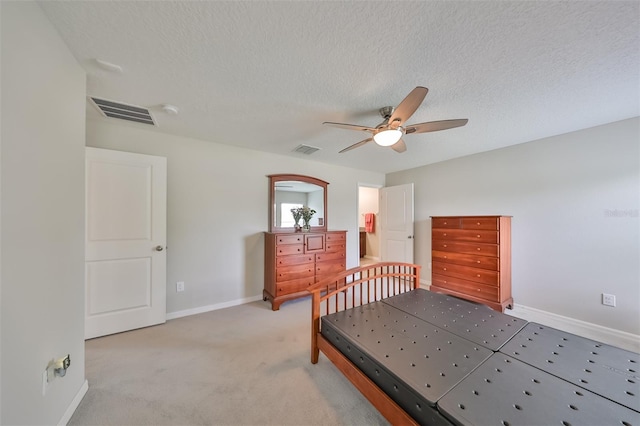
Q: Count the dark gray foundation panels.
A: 4